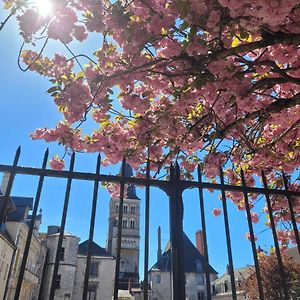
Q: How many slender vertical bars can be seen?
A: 11